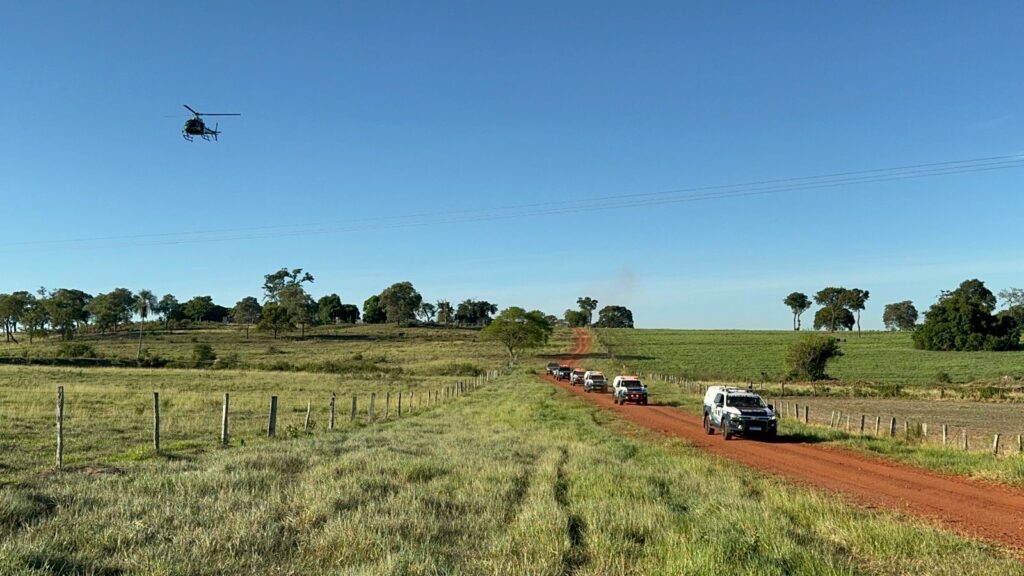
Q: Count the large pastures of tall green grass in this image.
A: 2